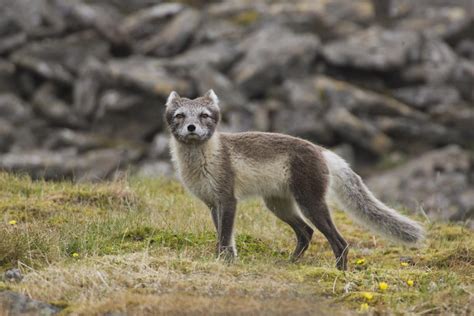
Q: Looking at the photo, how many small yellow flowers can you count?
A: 8